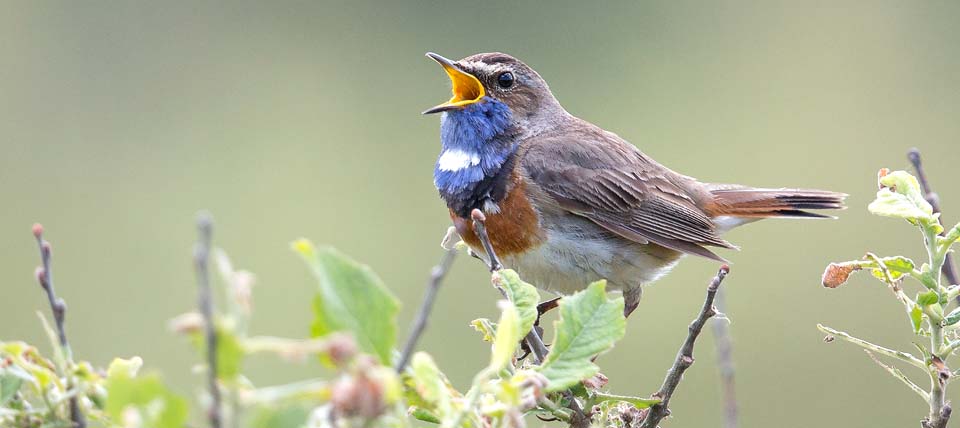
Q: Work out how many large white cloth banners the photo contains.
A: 0